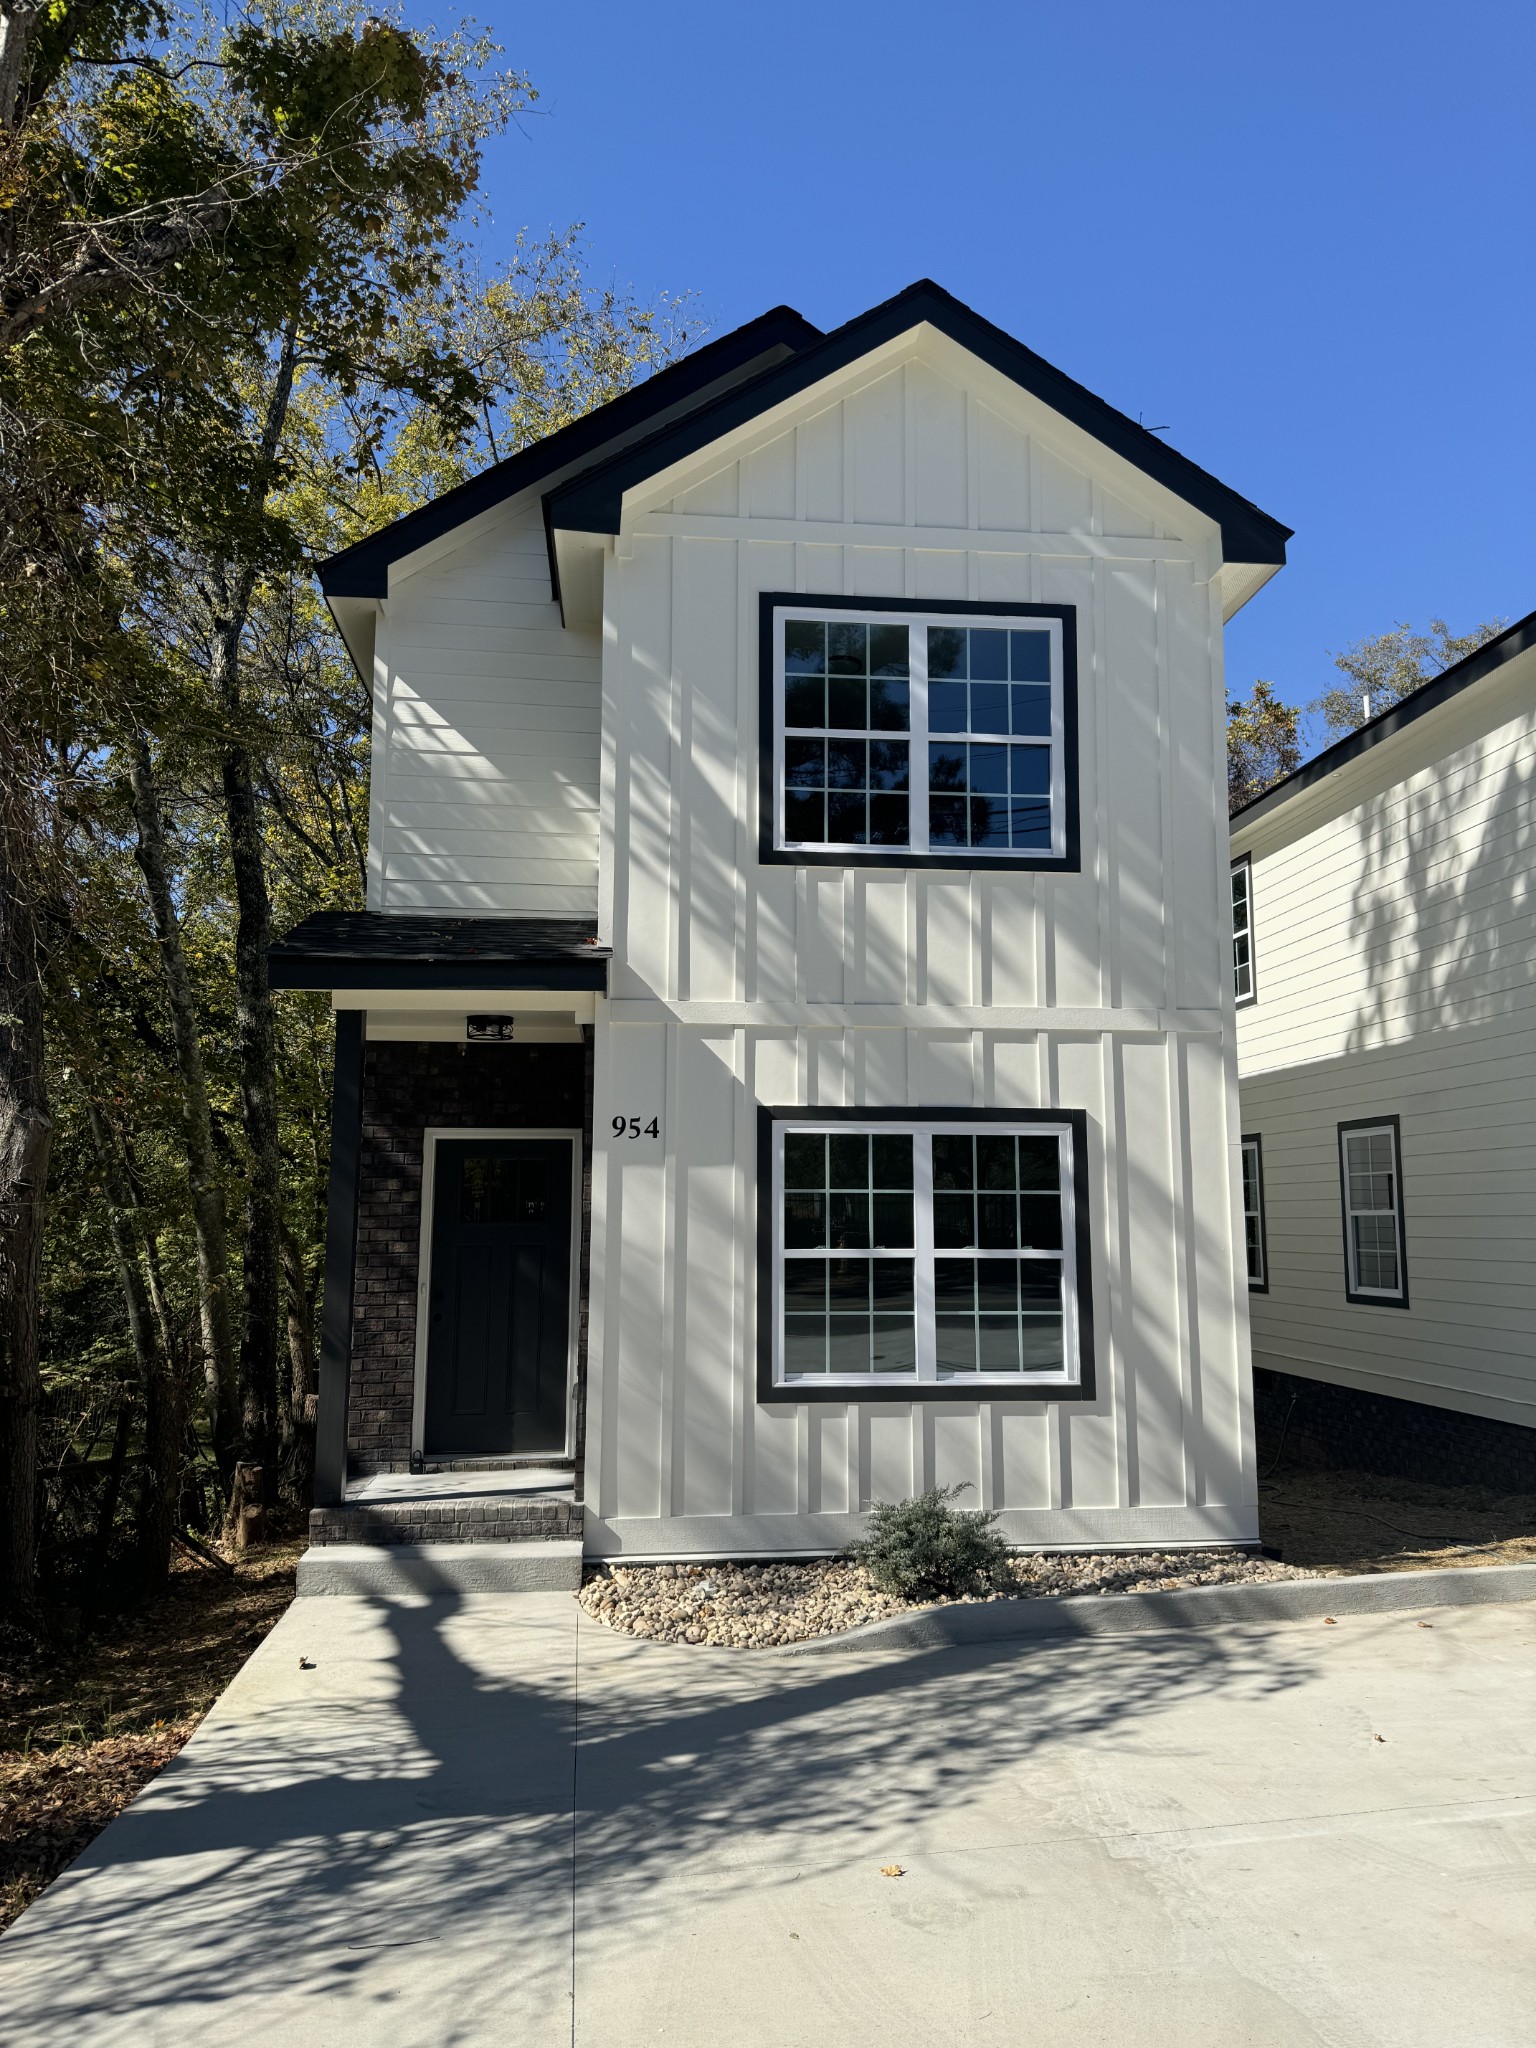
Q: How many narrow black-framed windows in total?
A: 3